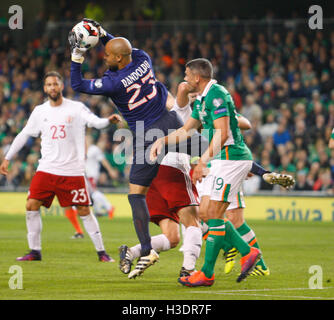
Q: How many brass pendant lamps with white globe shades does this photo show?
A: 0